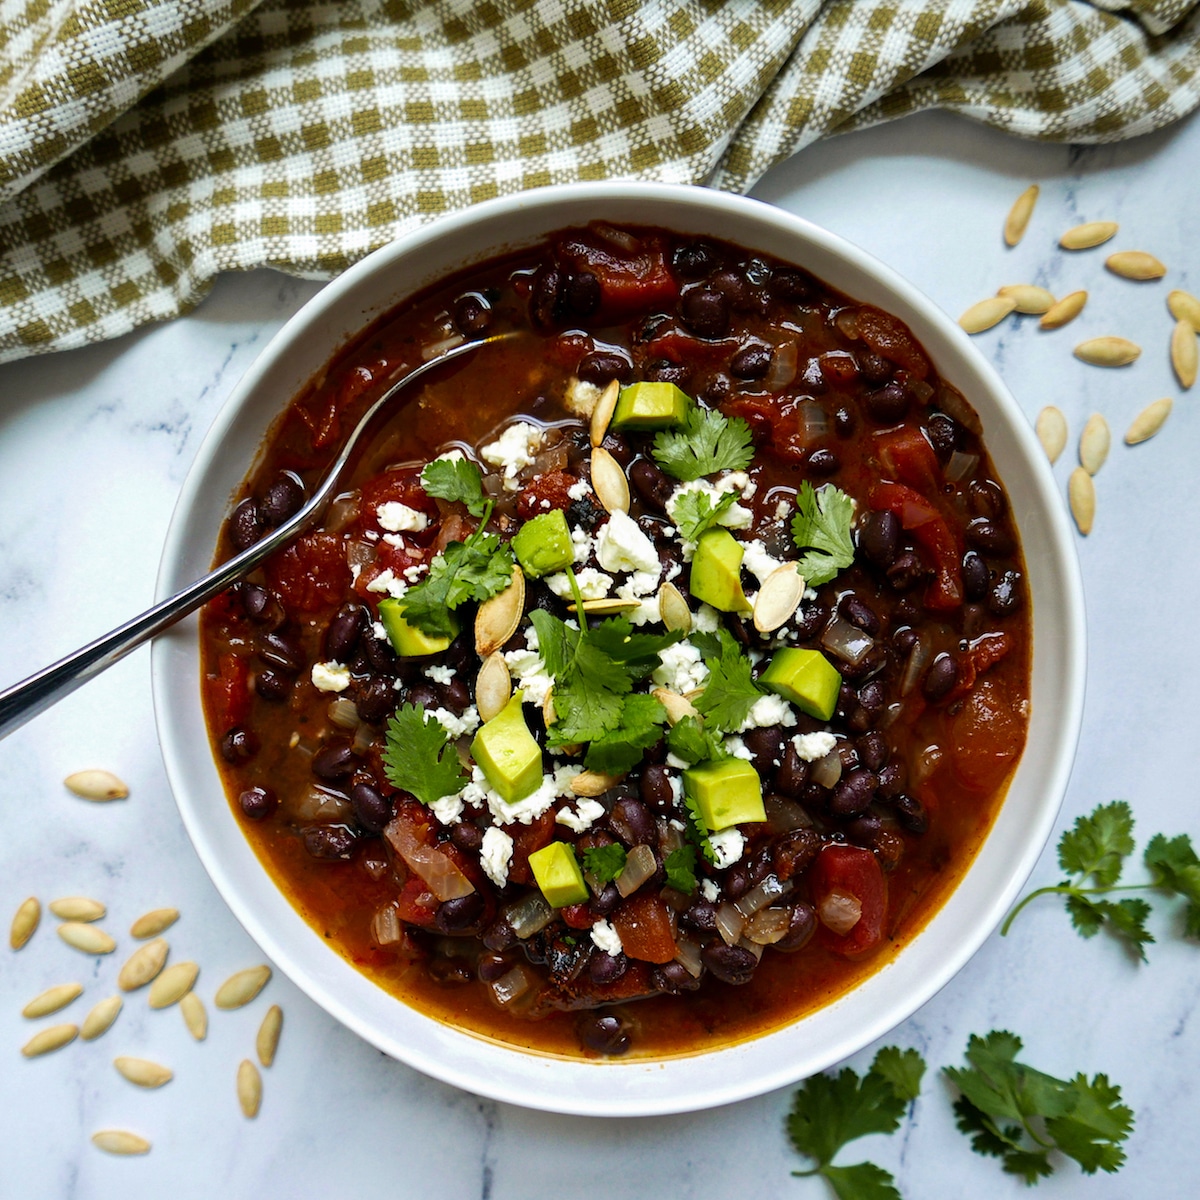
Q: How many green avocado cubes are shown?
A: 8